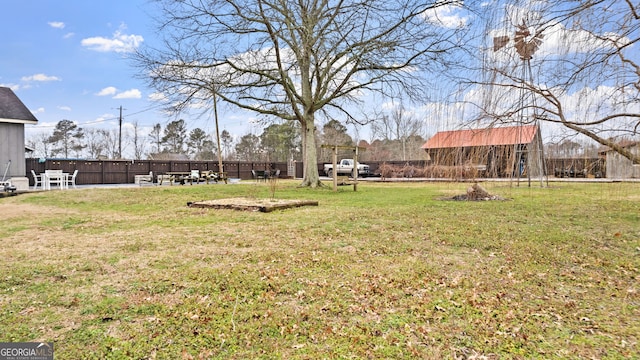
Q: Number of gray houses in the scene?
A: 1